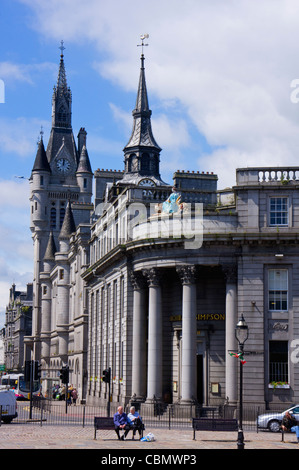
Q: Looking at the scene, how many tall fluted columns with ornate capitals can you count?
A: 4